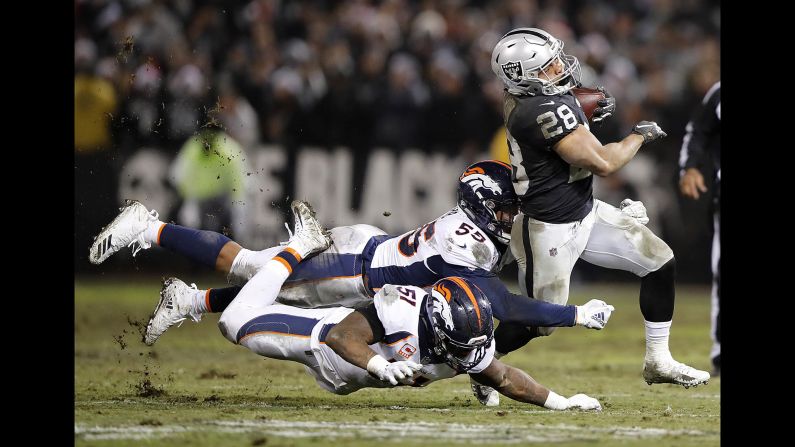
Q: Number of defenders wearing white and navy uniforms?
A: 2